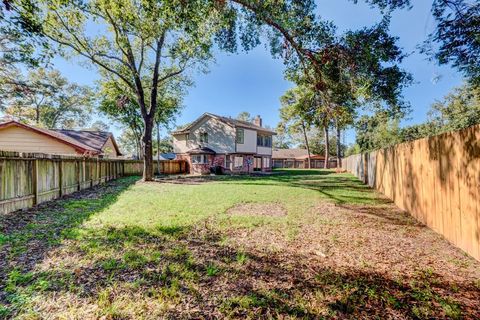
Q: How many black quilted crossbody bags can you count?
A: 0